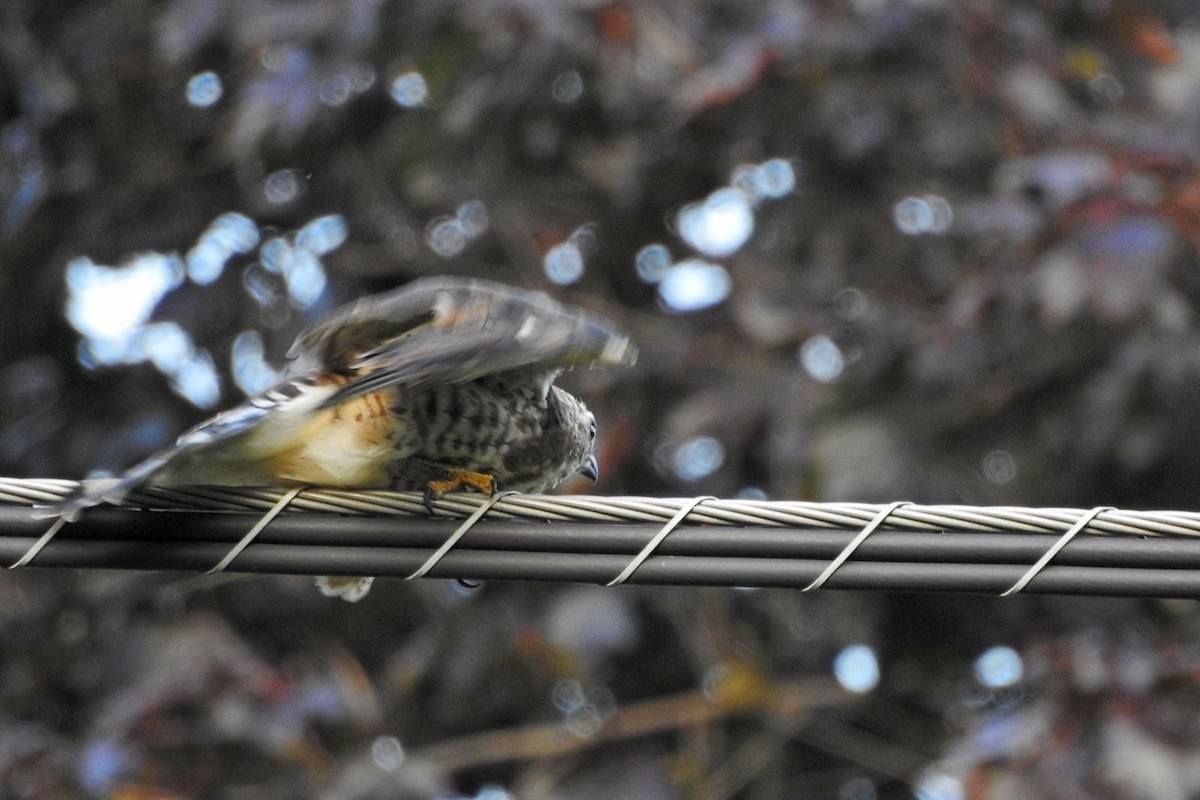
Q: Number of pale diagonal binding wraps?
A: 6